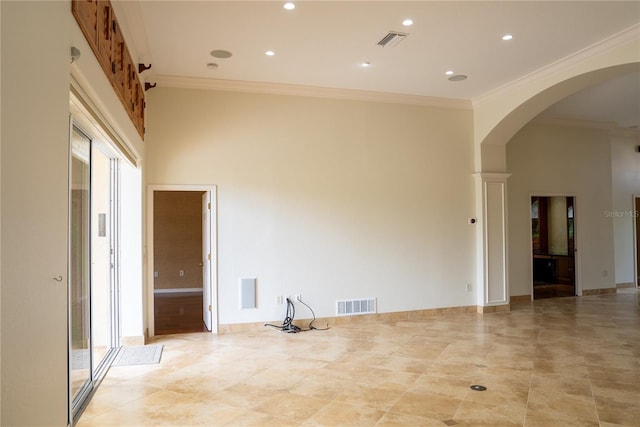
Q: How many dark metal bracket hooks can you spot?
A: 2